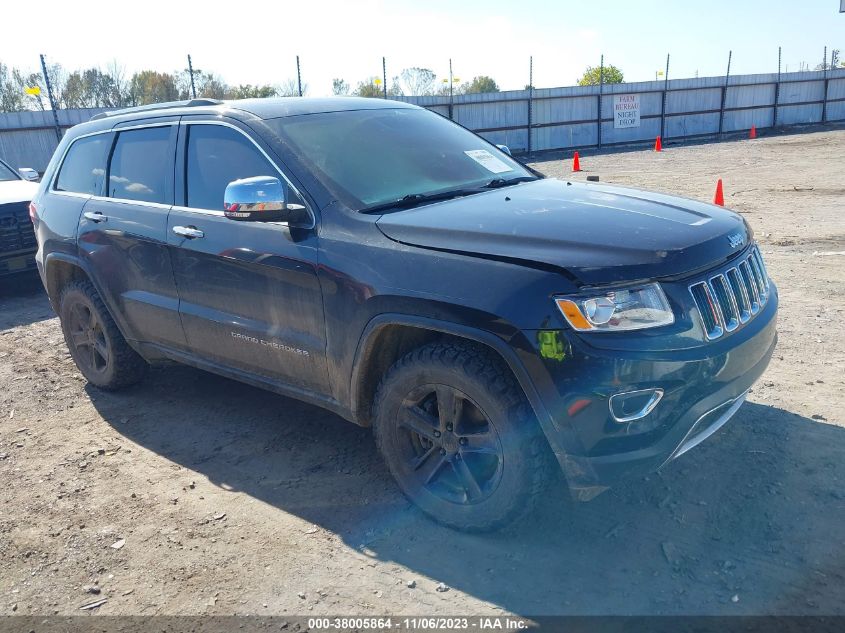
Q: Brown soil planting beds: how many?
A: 0